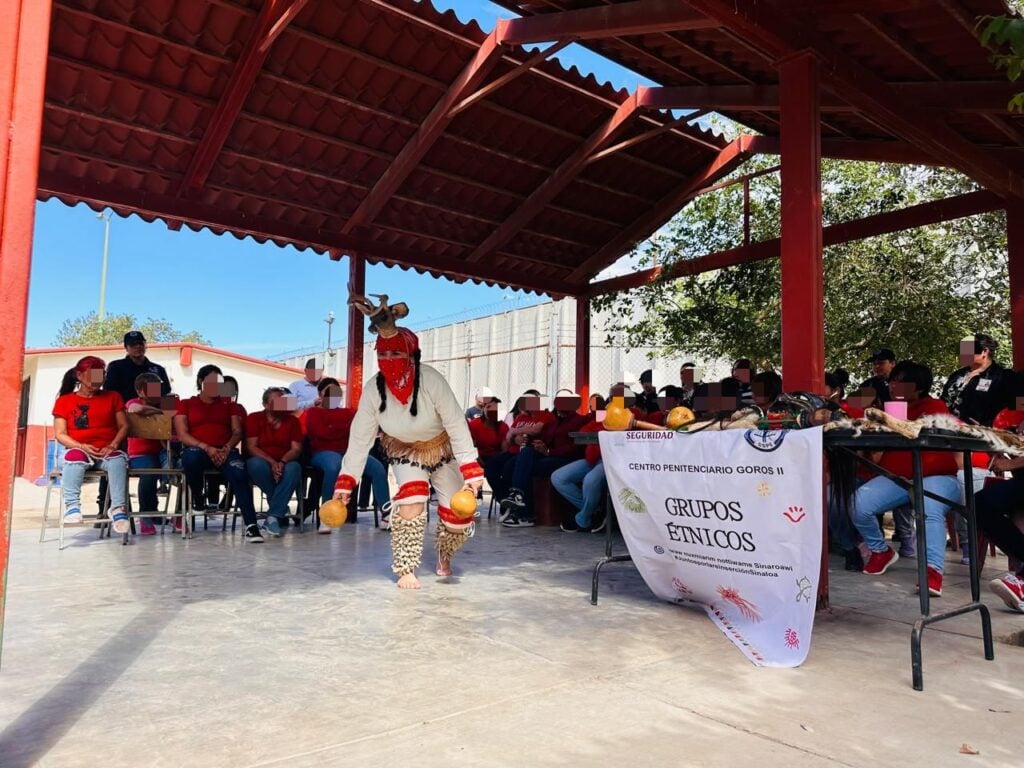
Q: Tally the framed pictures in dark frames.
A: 0